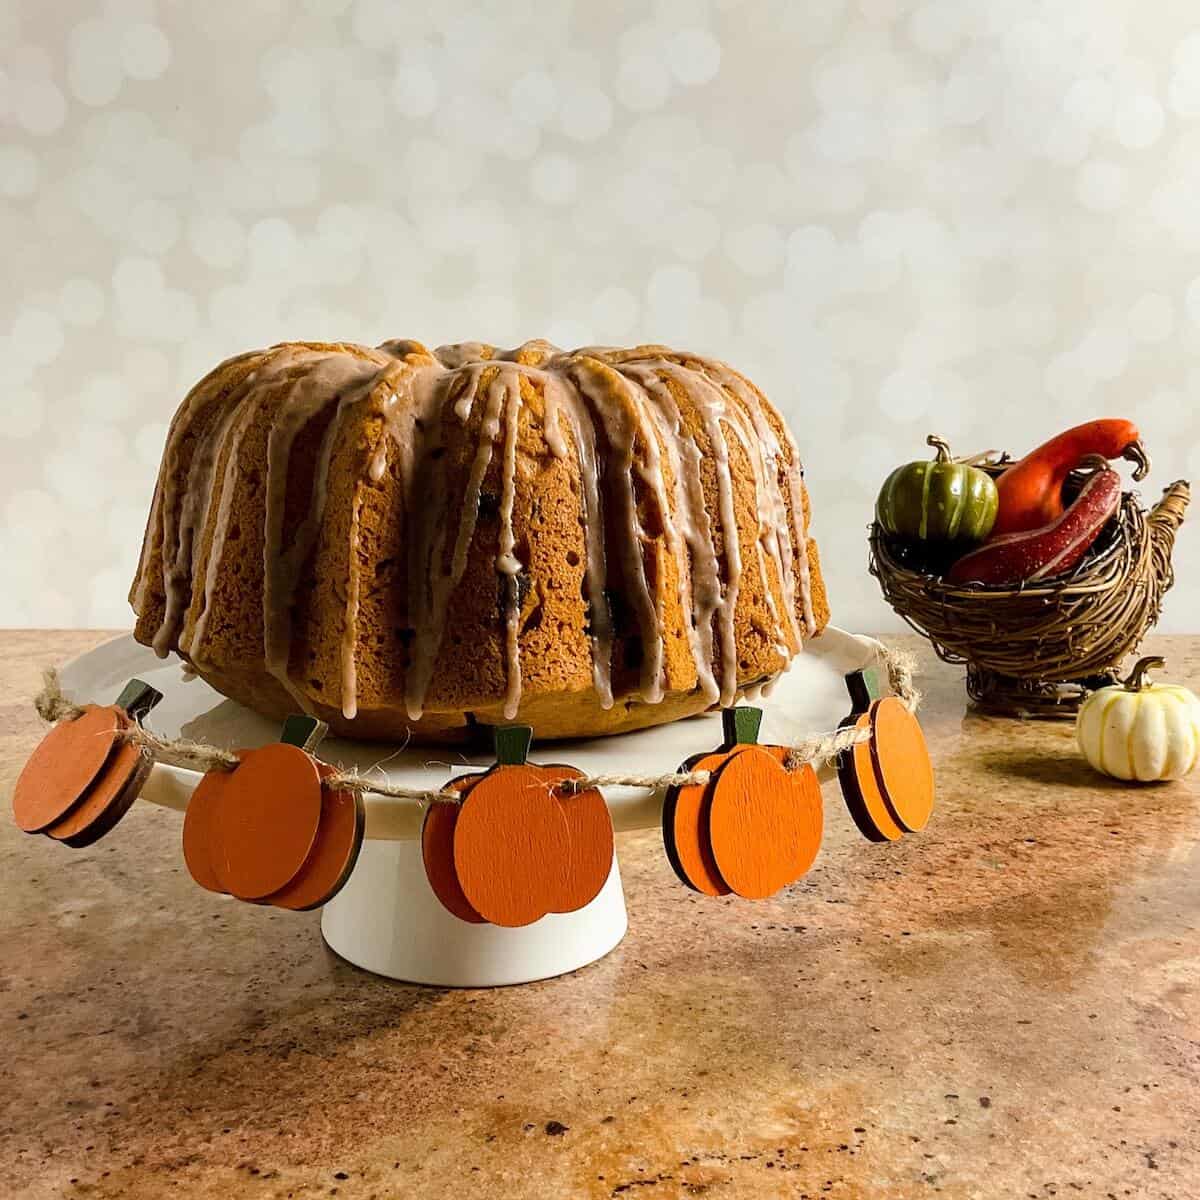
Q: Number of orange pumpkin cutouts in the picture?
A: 5